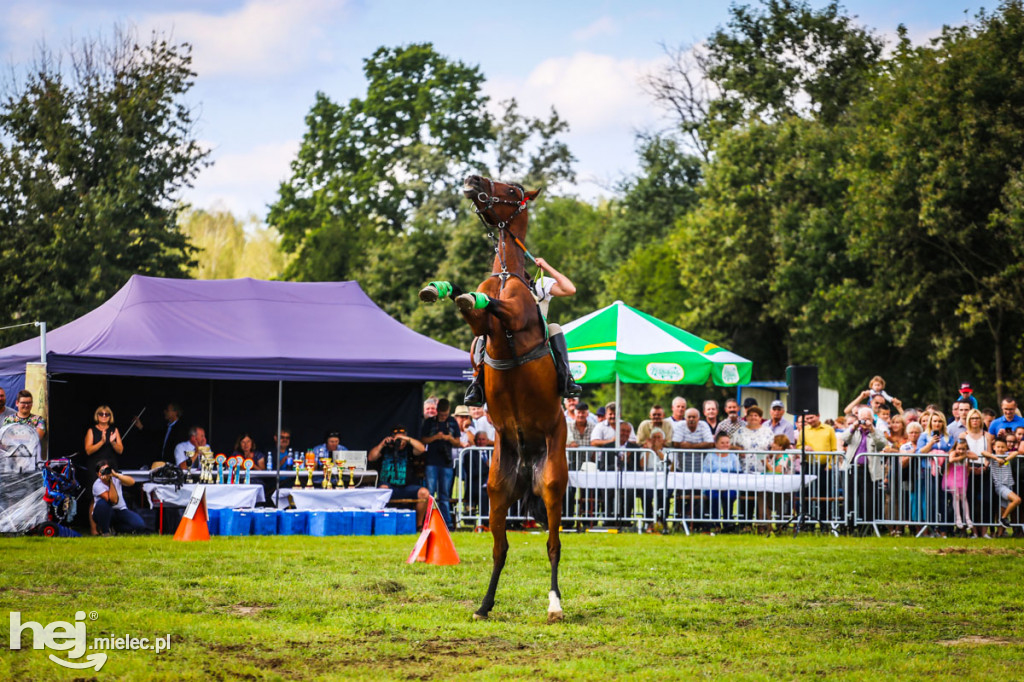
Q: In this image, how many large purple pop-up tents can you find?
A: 1